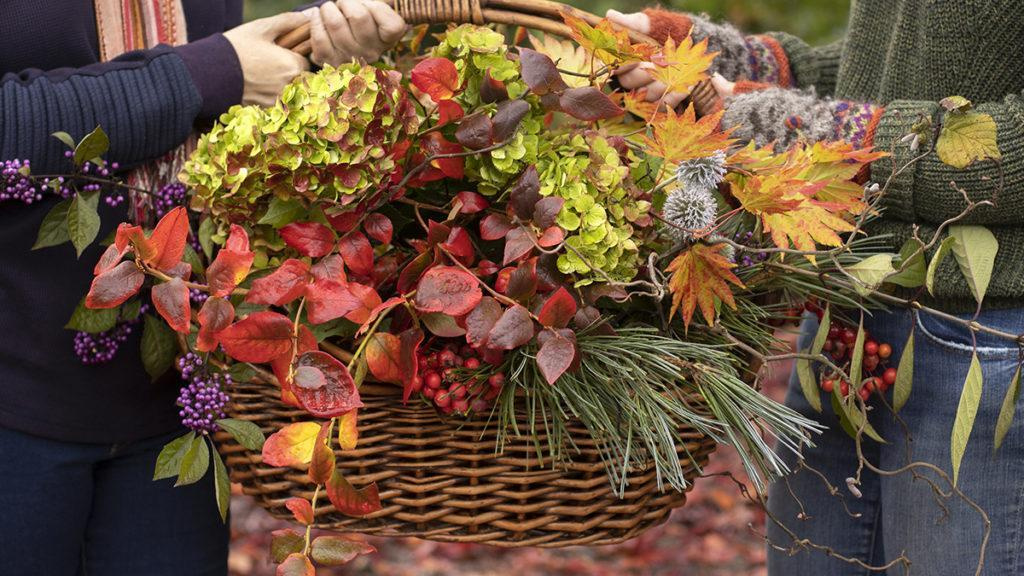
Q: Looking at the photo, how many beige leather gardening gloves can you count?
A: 0